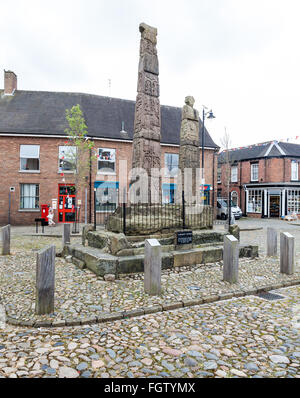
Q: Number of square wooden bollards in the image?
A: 7